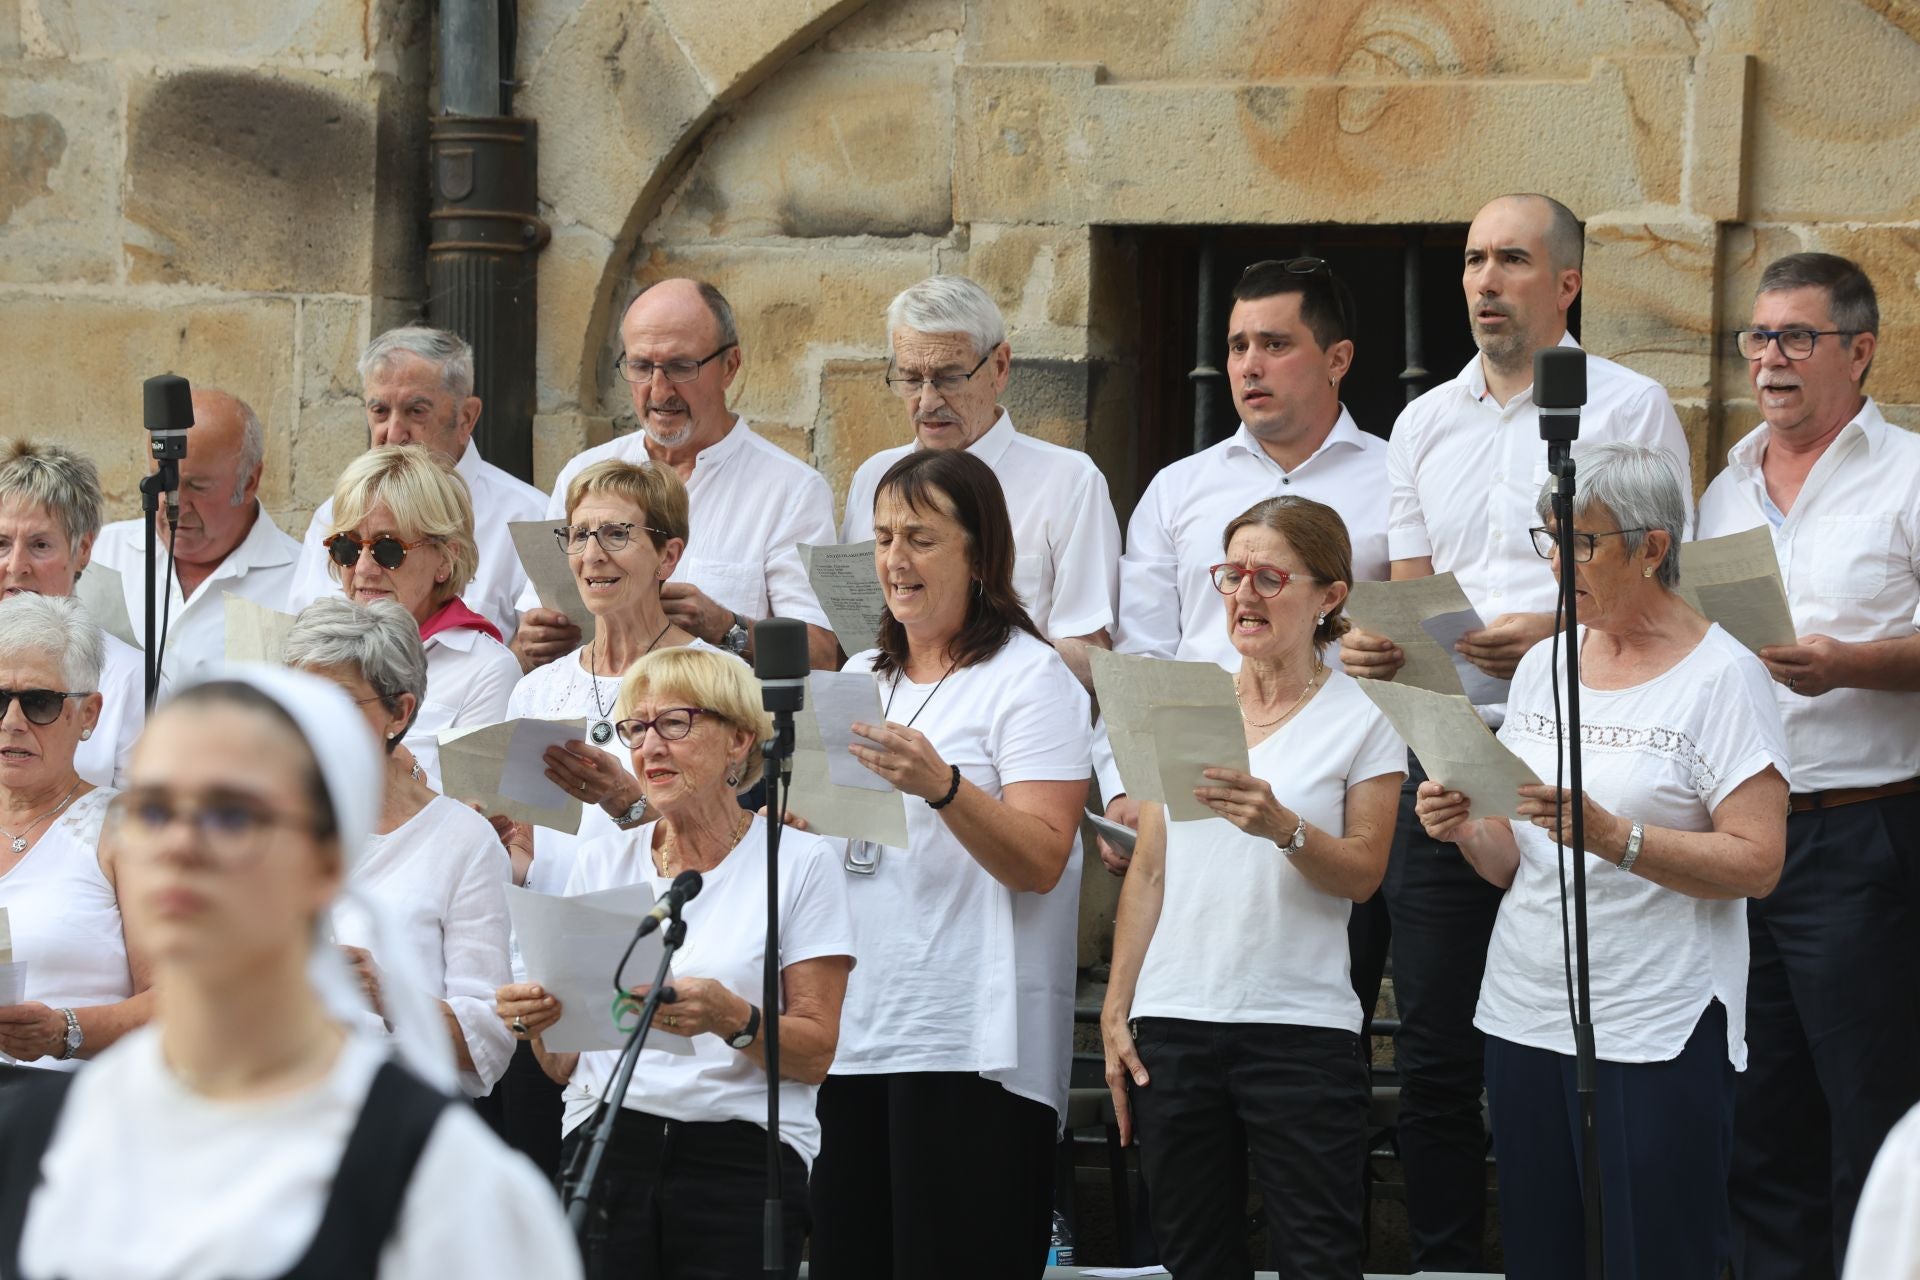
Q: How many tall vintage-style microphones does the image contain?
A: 3